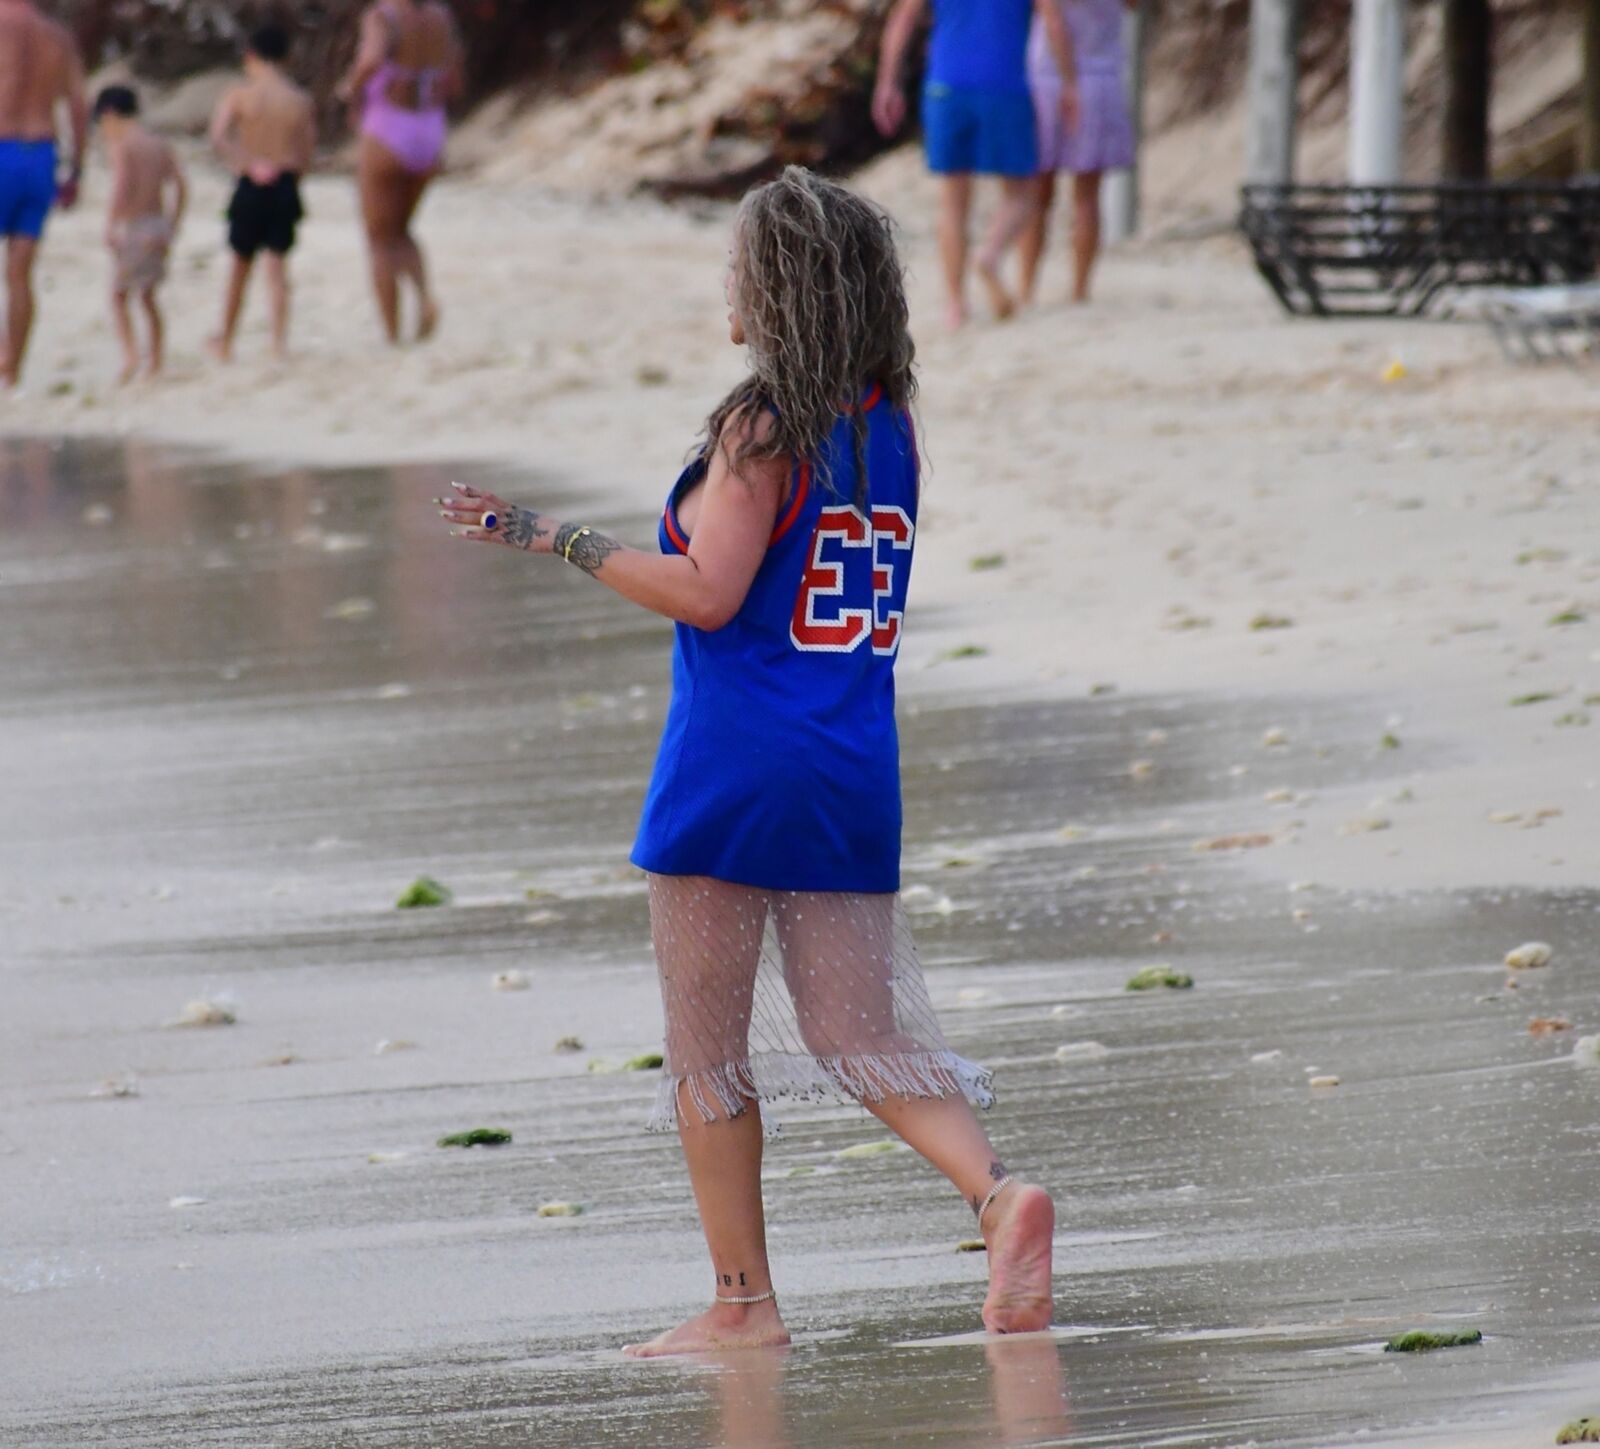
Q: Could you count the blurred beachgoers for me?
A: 6